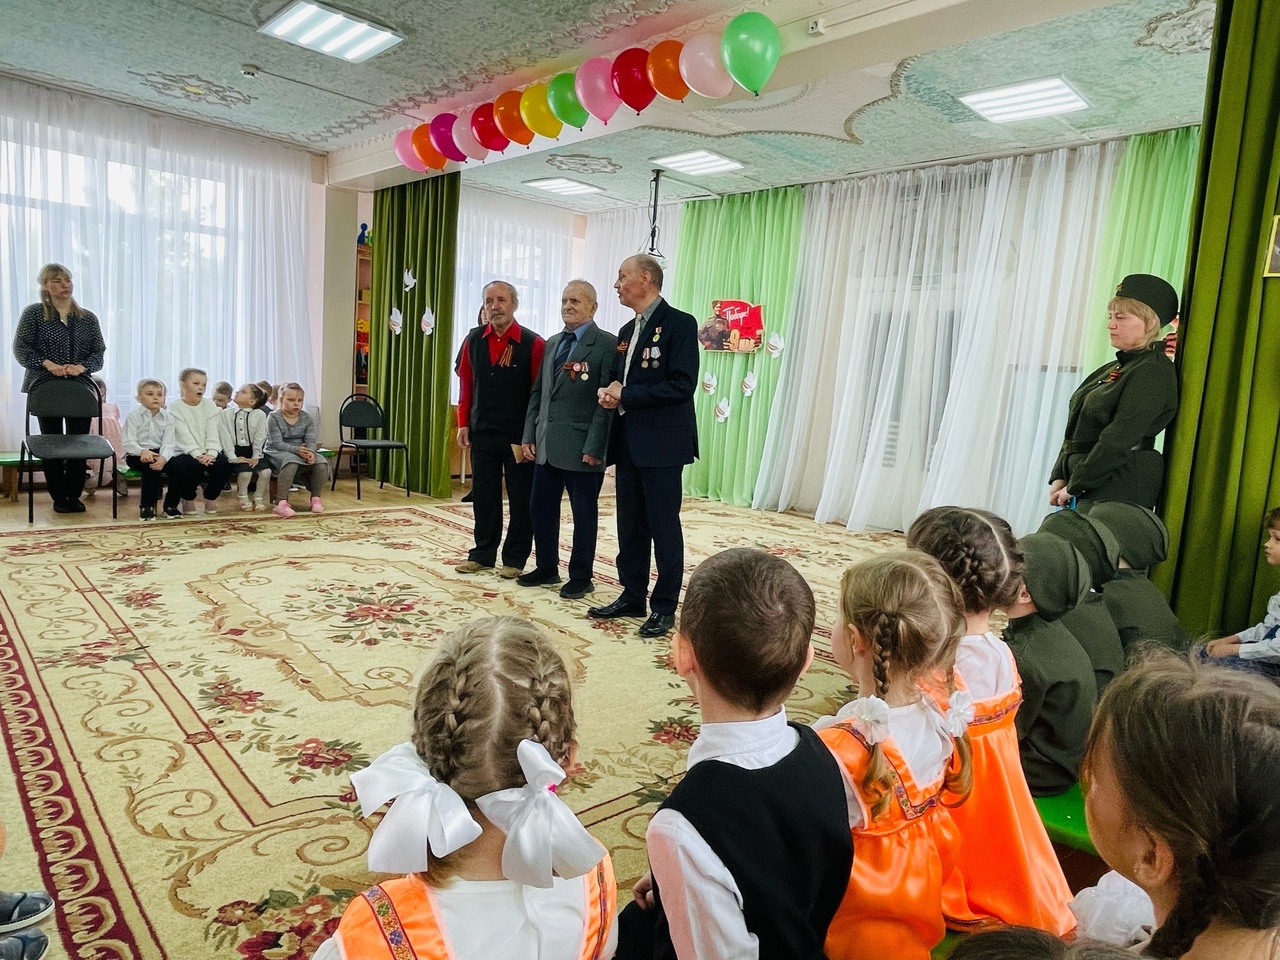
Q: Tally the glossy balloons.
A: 13